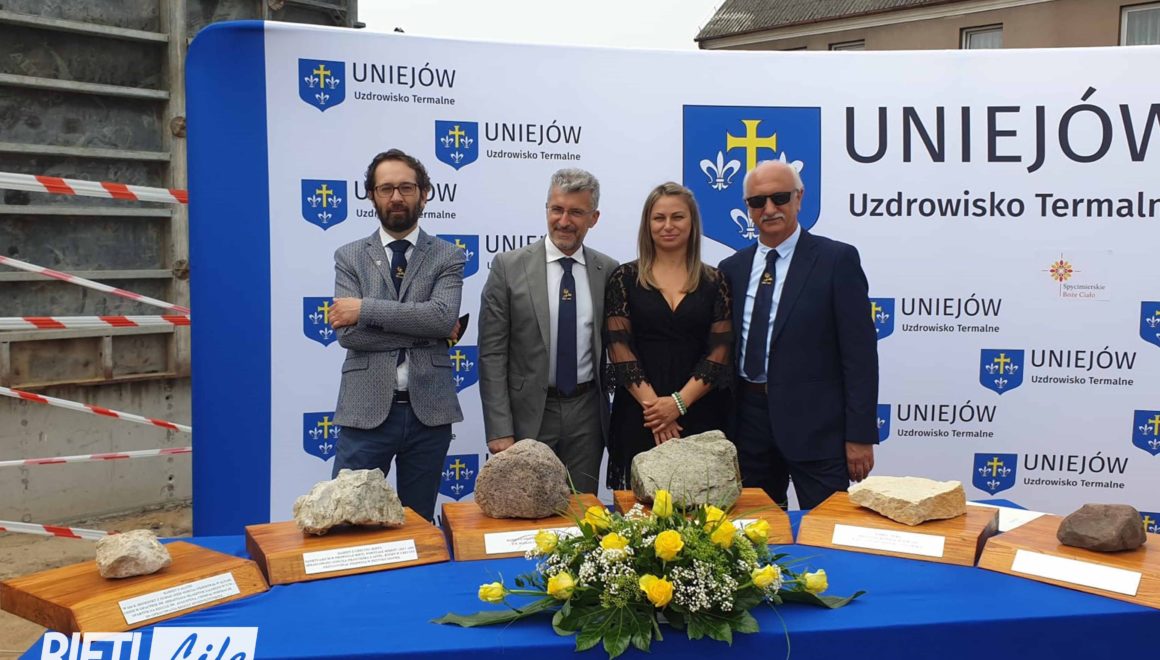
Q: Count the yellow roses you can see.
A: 13